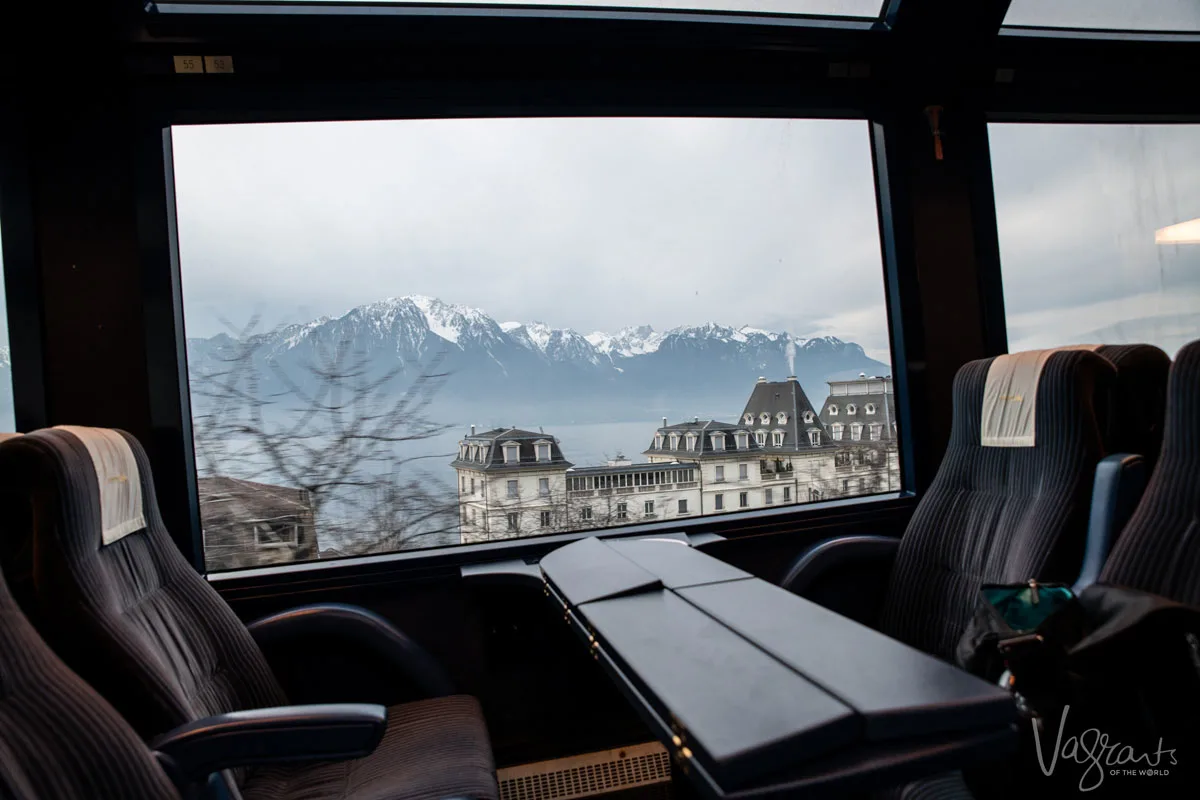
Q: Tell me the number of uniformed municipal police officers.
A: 0